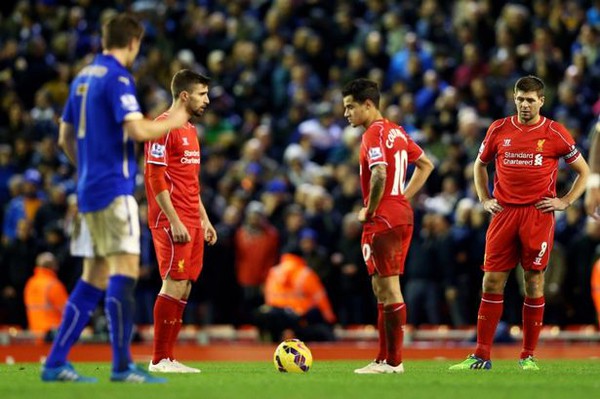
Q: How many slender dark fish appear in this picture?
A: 0